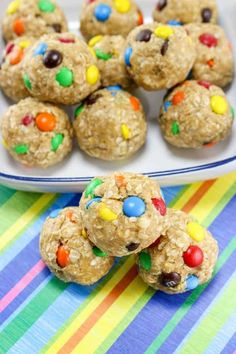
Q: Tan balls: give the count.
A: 14